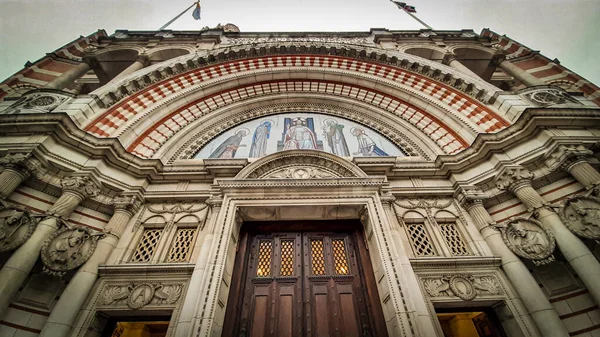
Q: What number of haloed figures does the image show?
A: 5